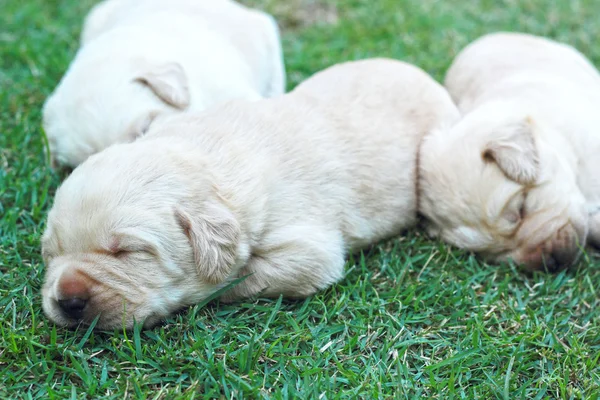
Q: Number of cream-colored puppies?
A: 3